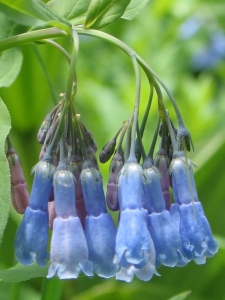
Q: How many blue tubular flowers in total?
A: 6